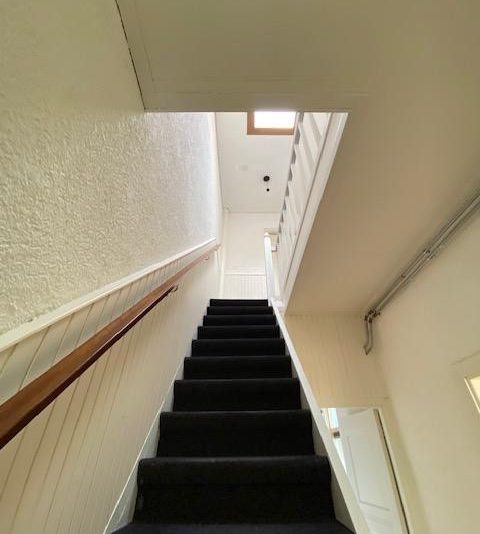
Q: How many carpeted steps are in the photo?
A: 10